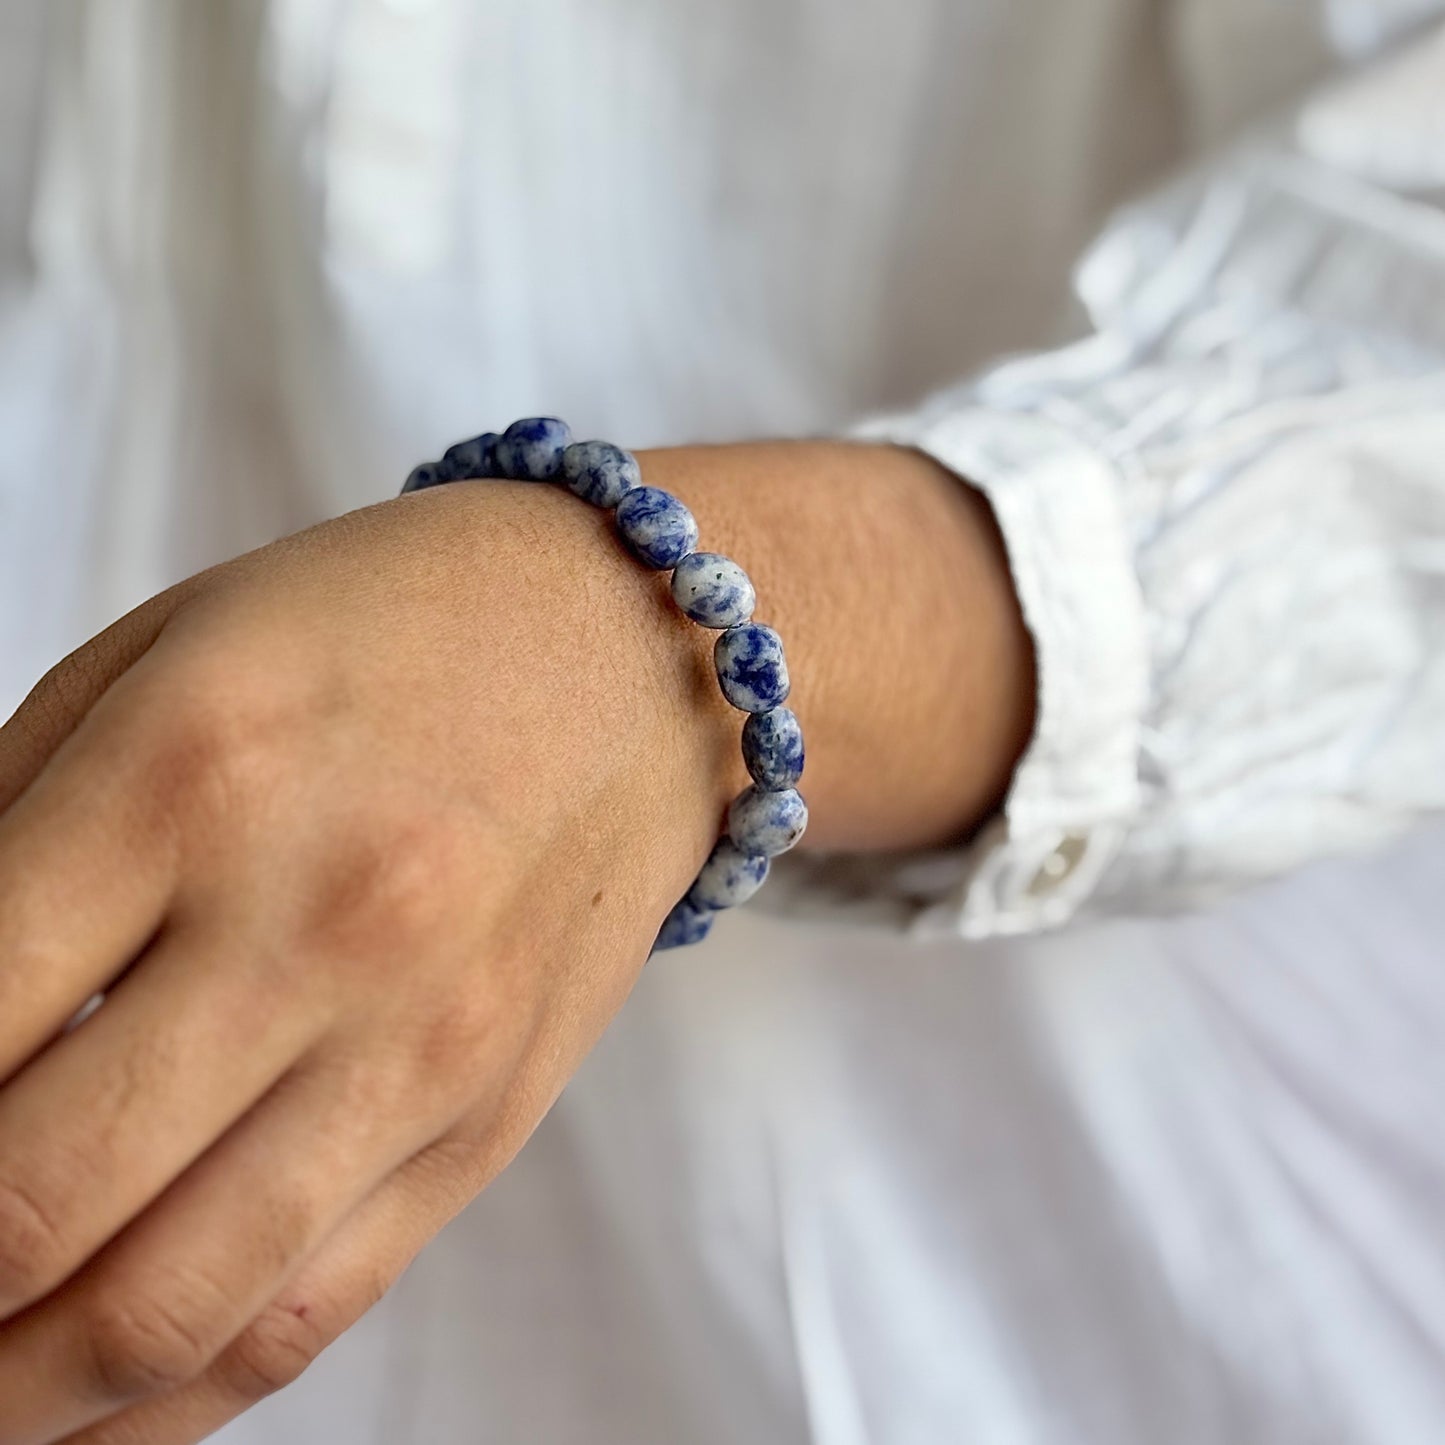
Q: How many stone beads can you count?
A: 11